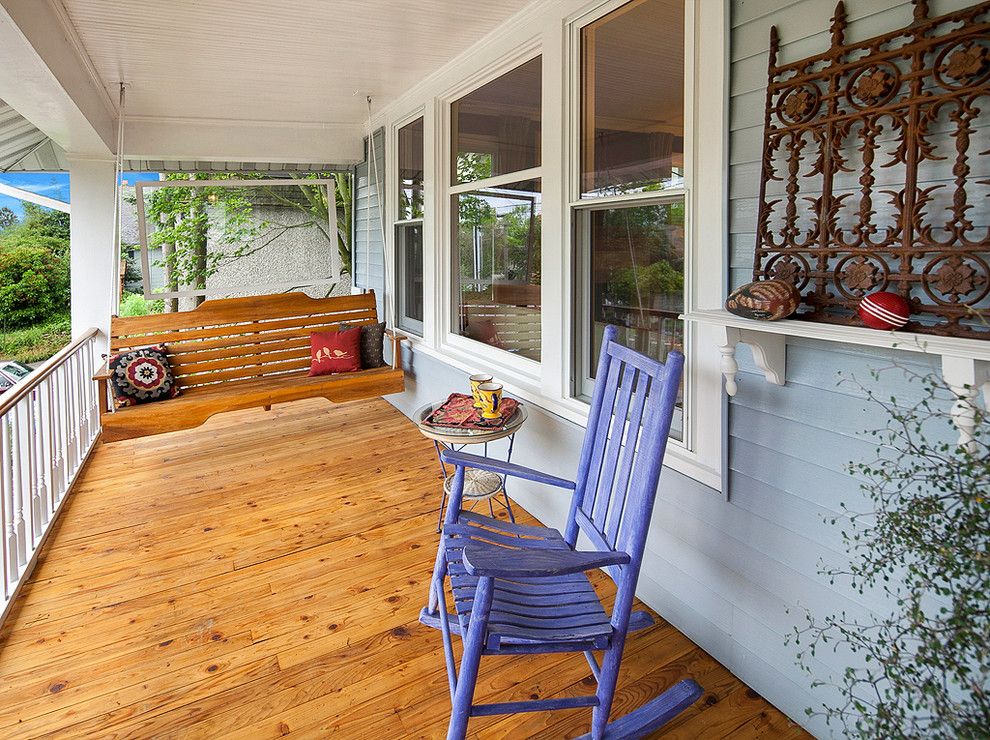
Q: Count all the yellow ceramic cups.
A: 2